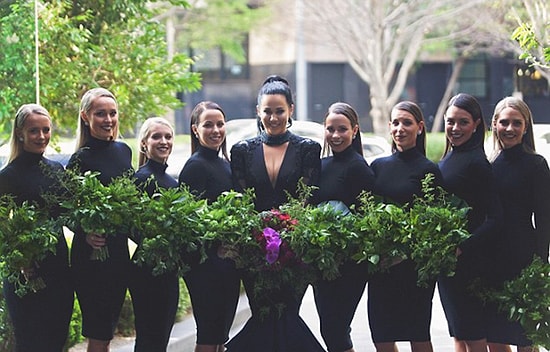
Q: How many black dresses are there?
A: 9